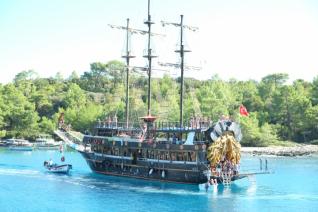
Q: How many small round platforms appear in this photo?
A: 4